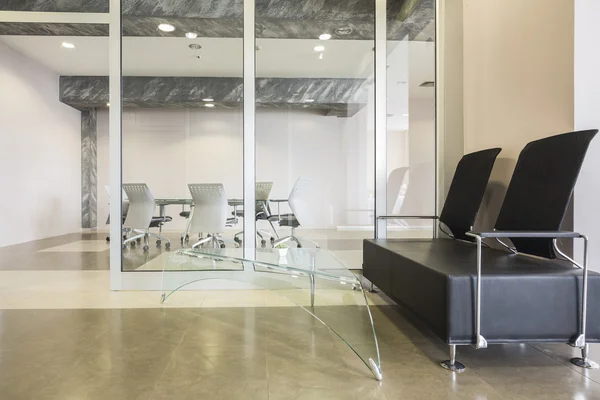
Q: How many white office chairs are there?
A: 5